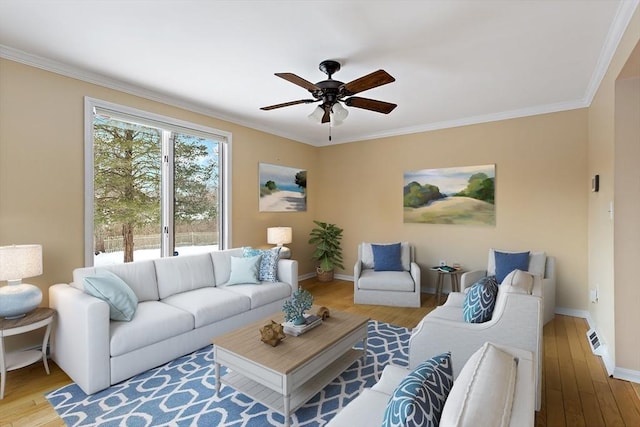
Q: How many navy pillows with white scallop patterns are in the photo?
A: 2